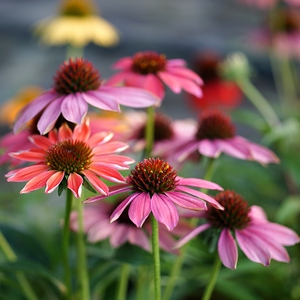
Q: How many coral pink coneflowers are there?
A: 1